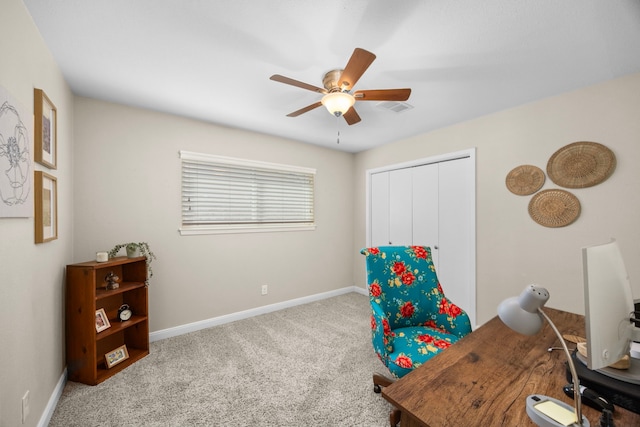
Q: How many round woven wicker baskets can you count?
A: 3